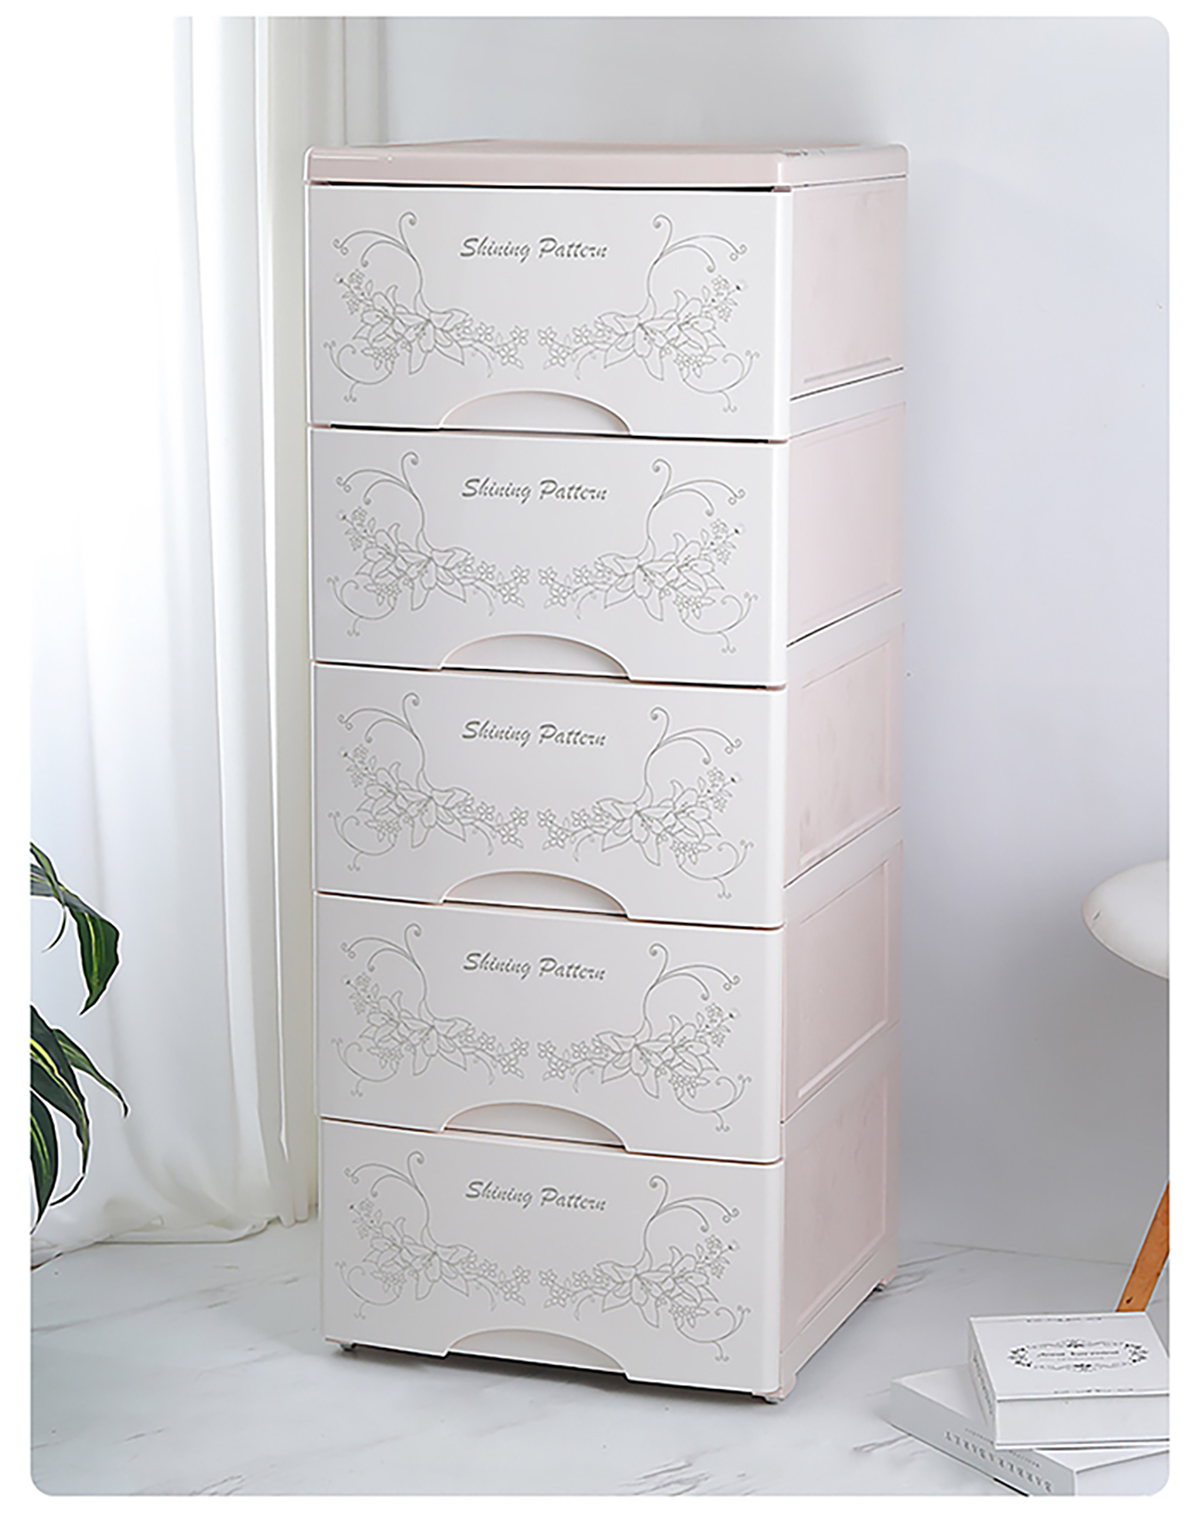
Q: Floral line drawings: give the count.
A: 10